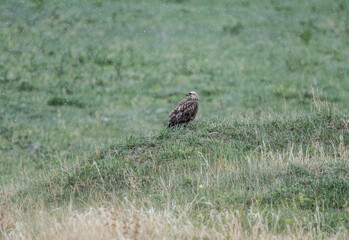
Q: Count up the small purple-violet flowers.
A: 4